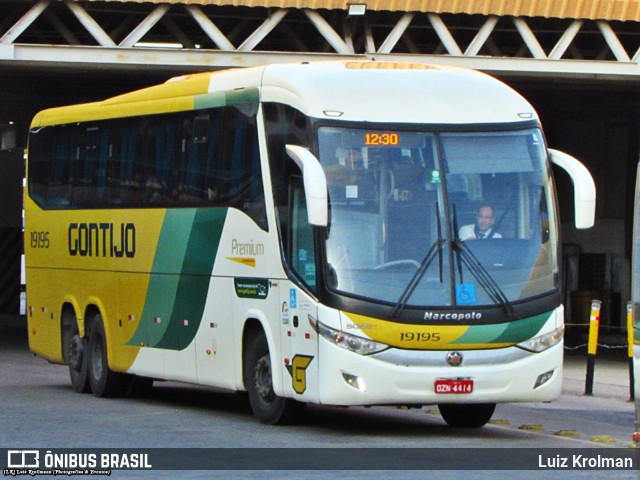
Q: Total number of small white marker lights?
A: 2